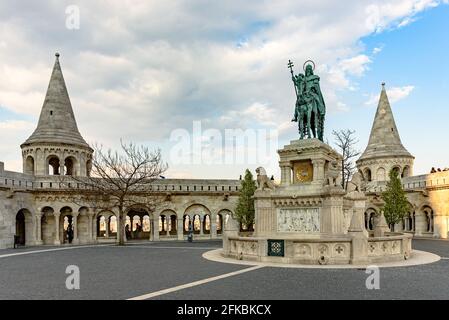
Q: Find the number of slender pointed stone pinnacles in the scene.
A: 2